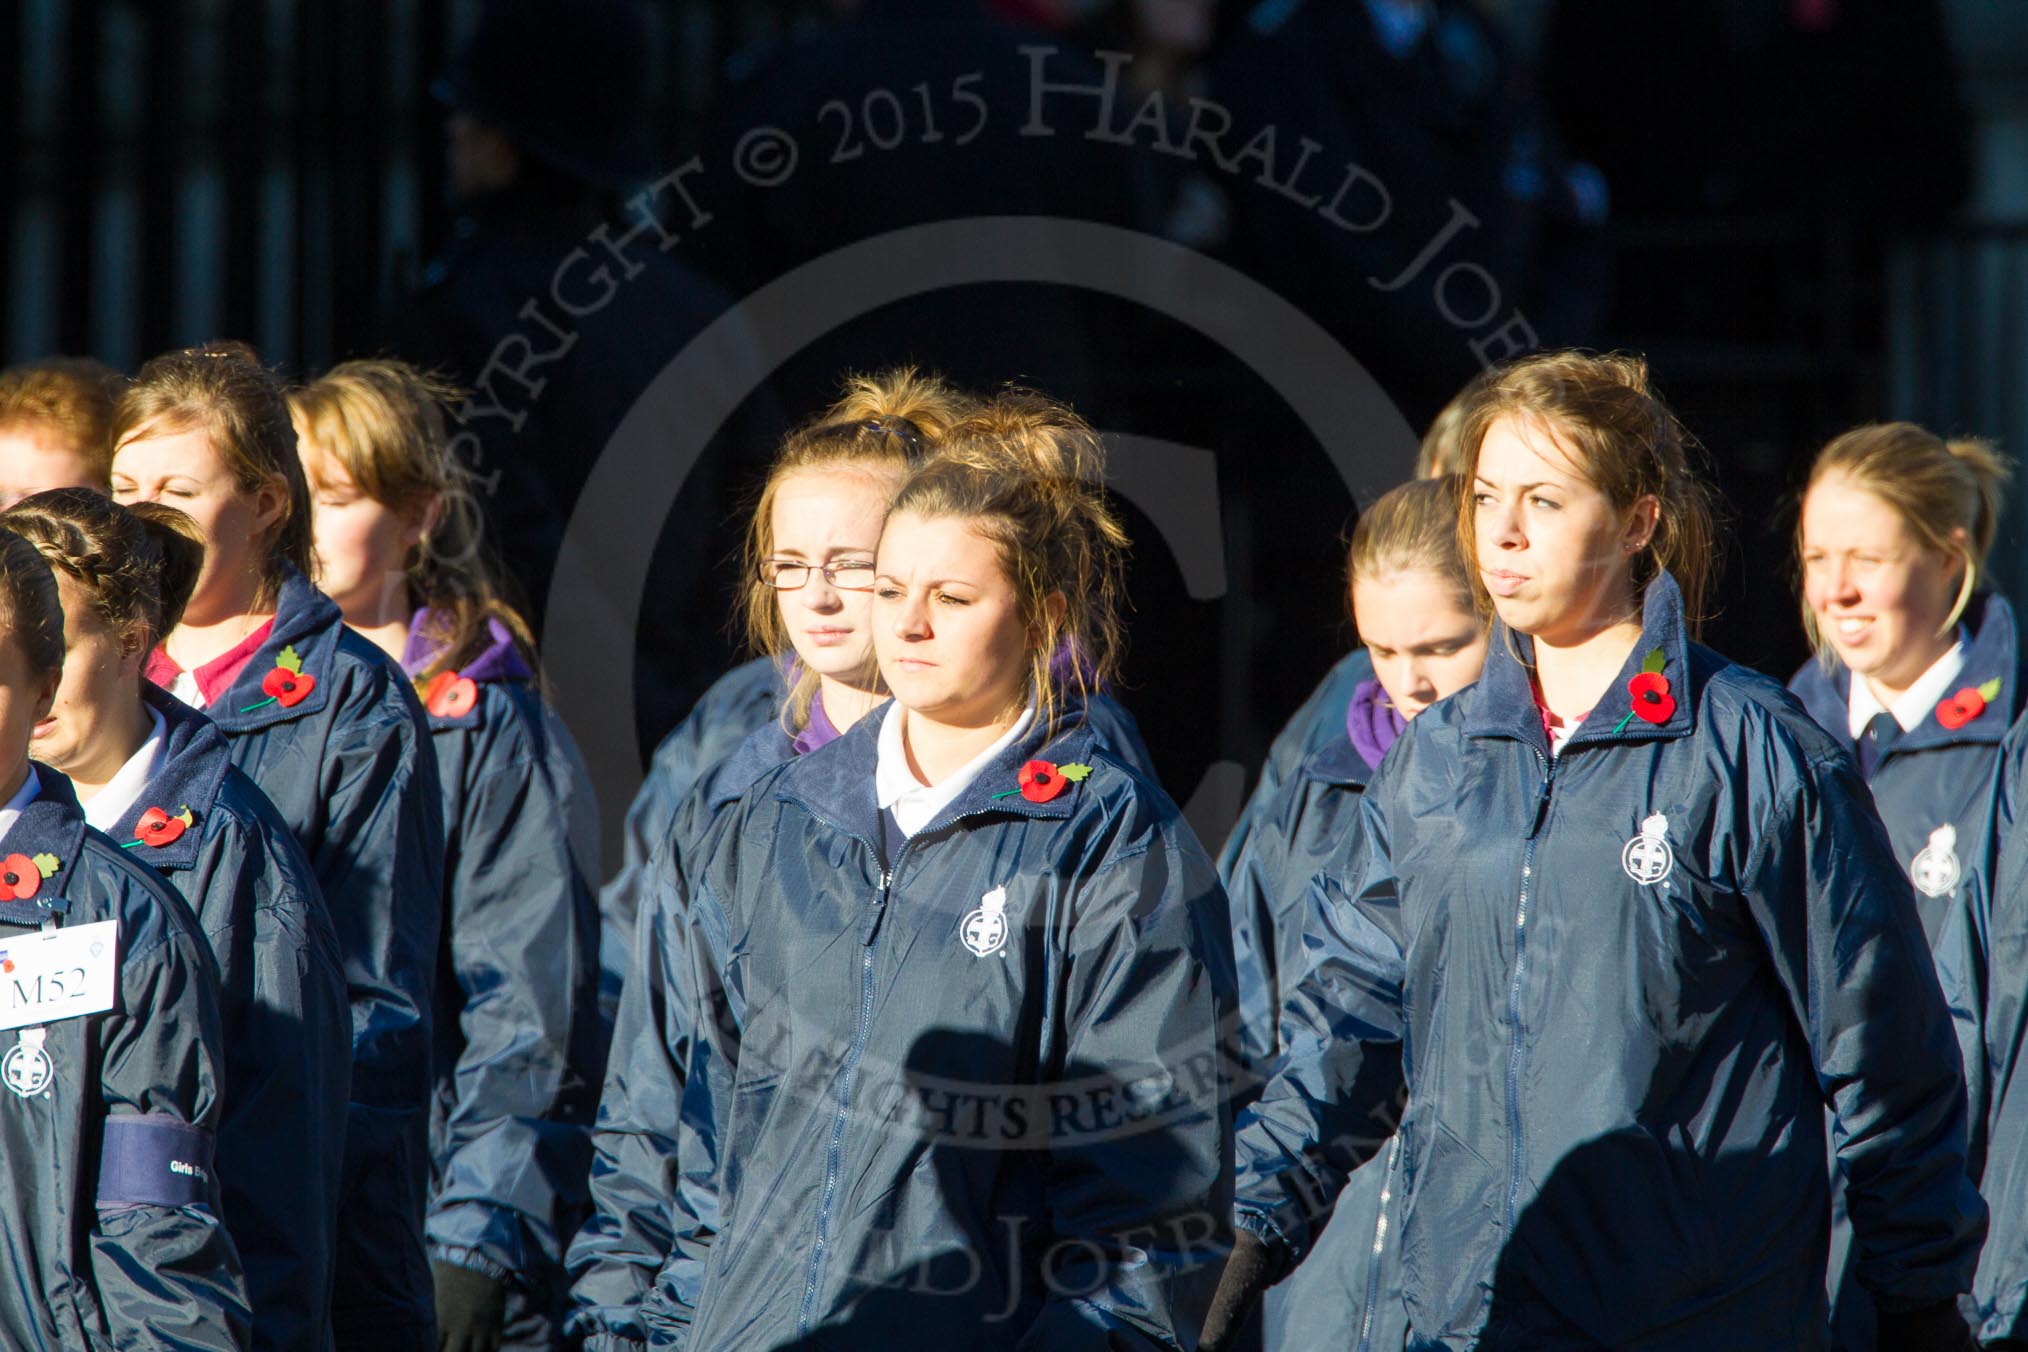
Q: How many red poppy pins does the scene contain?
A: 7